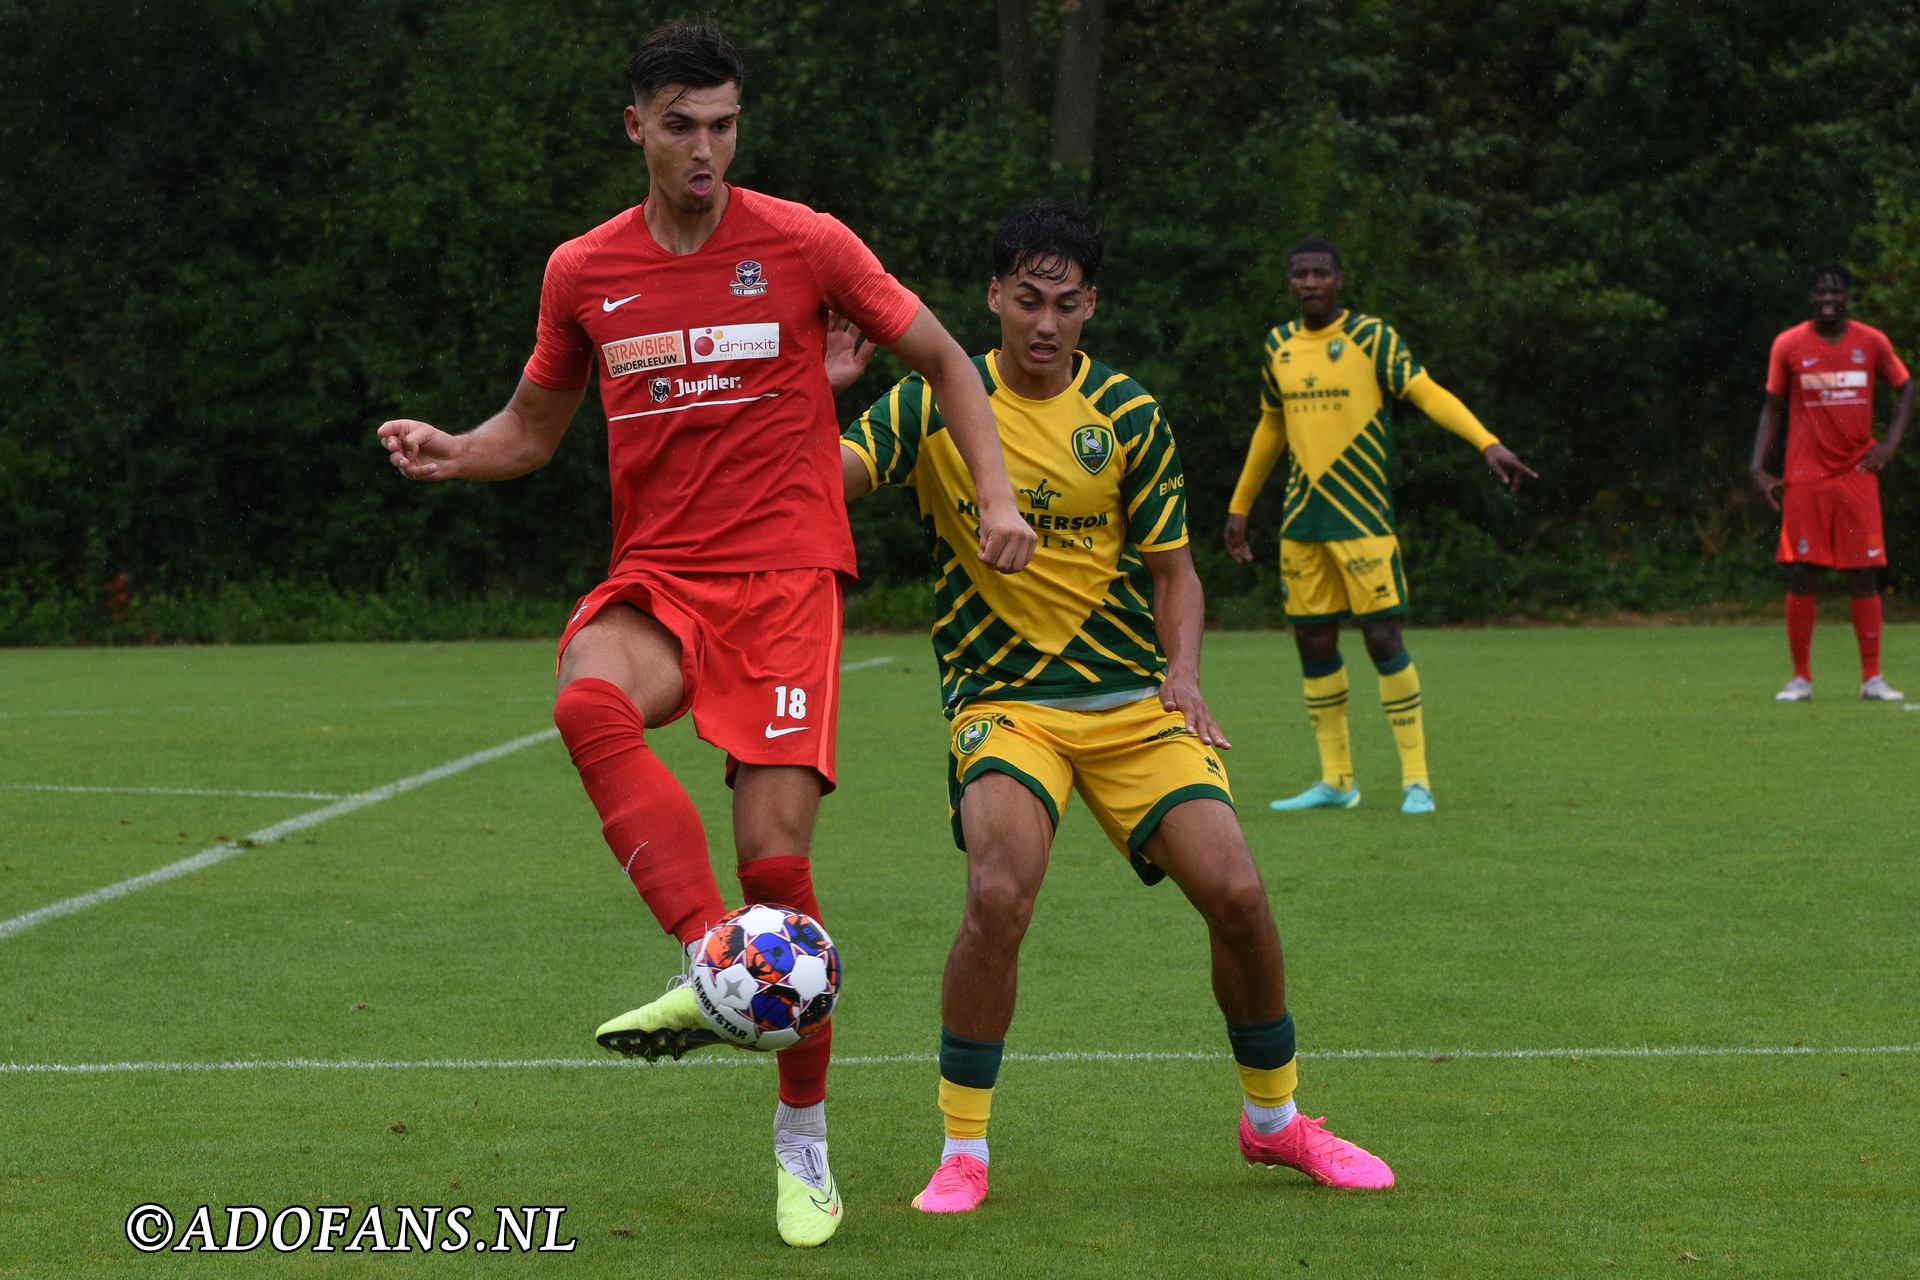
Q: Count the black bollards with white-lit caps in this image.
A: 0